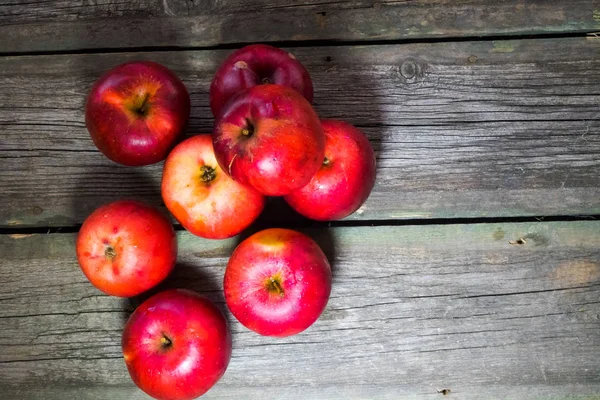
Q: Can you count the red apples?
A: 8